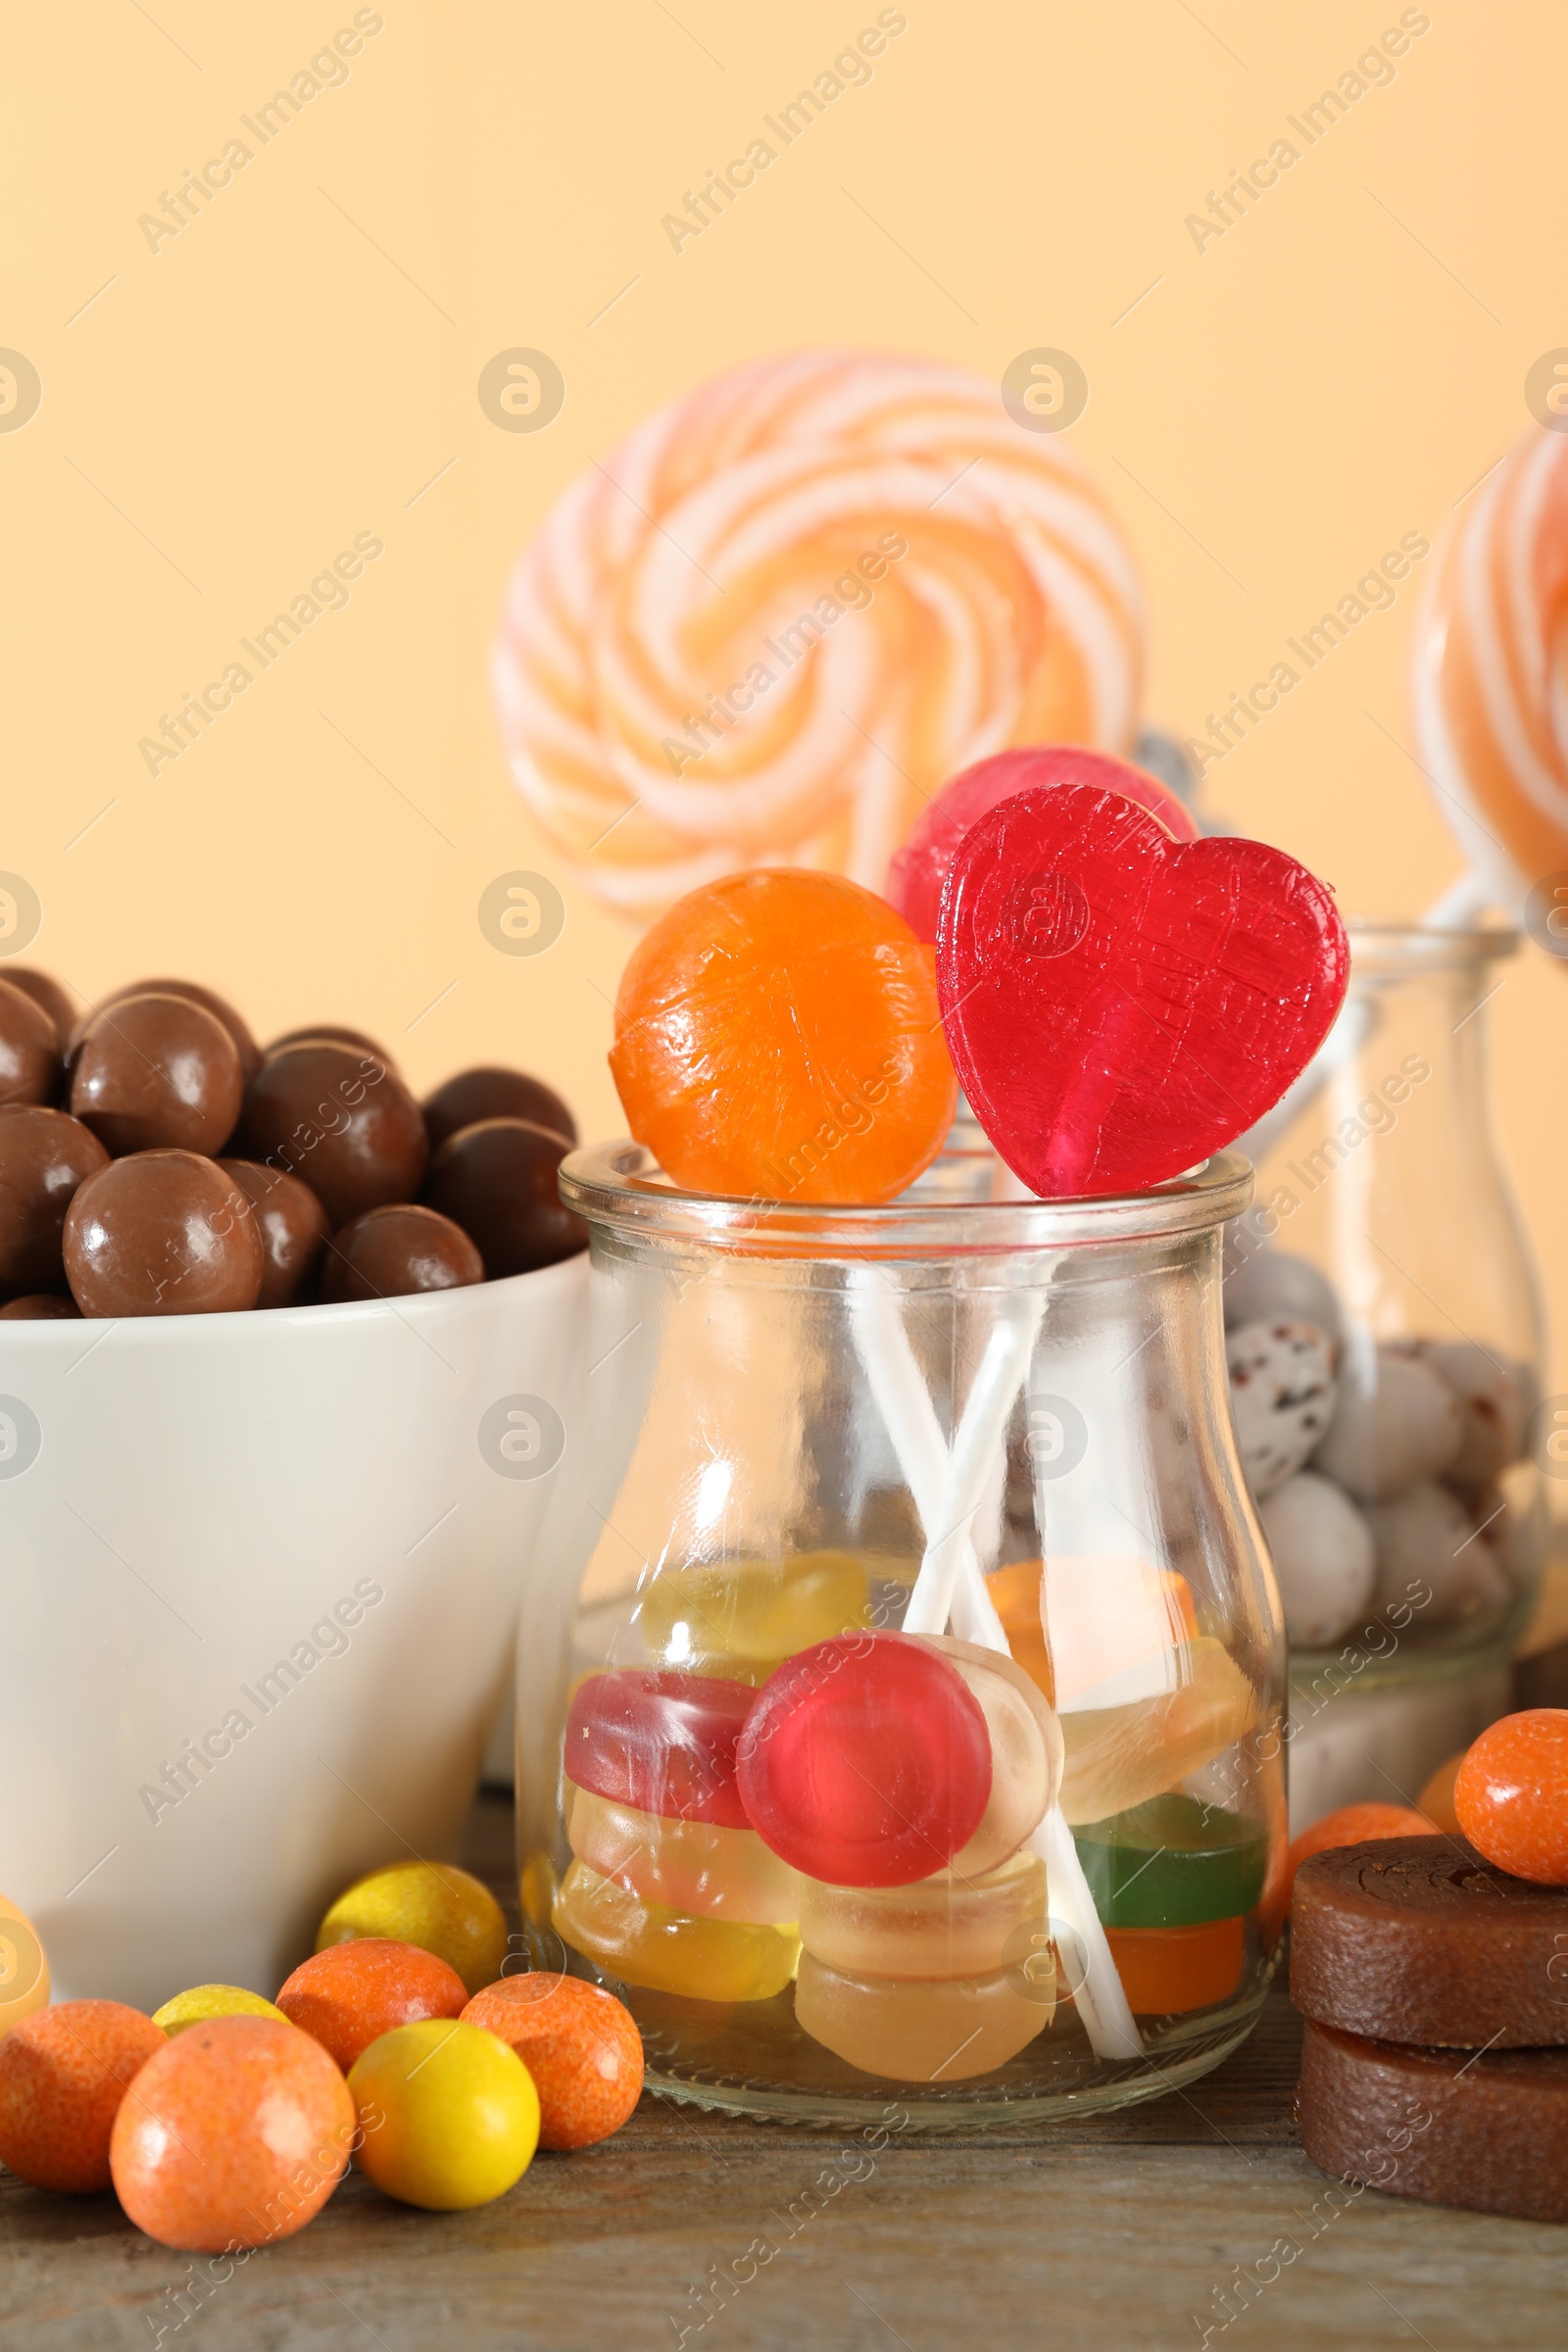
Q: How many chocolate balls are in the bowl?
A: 13